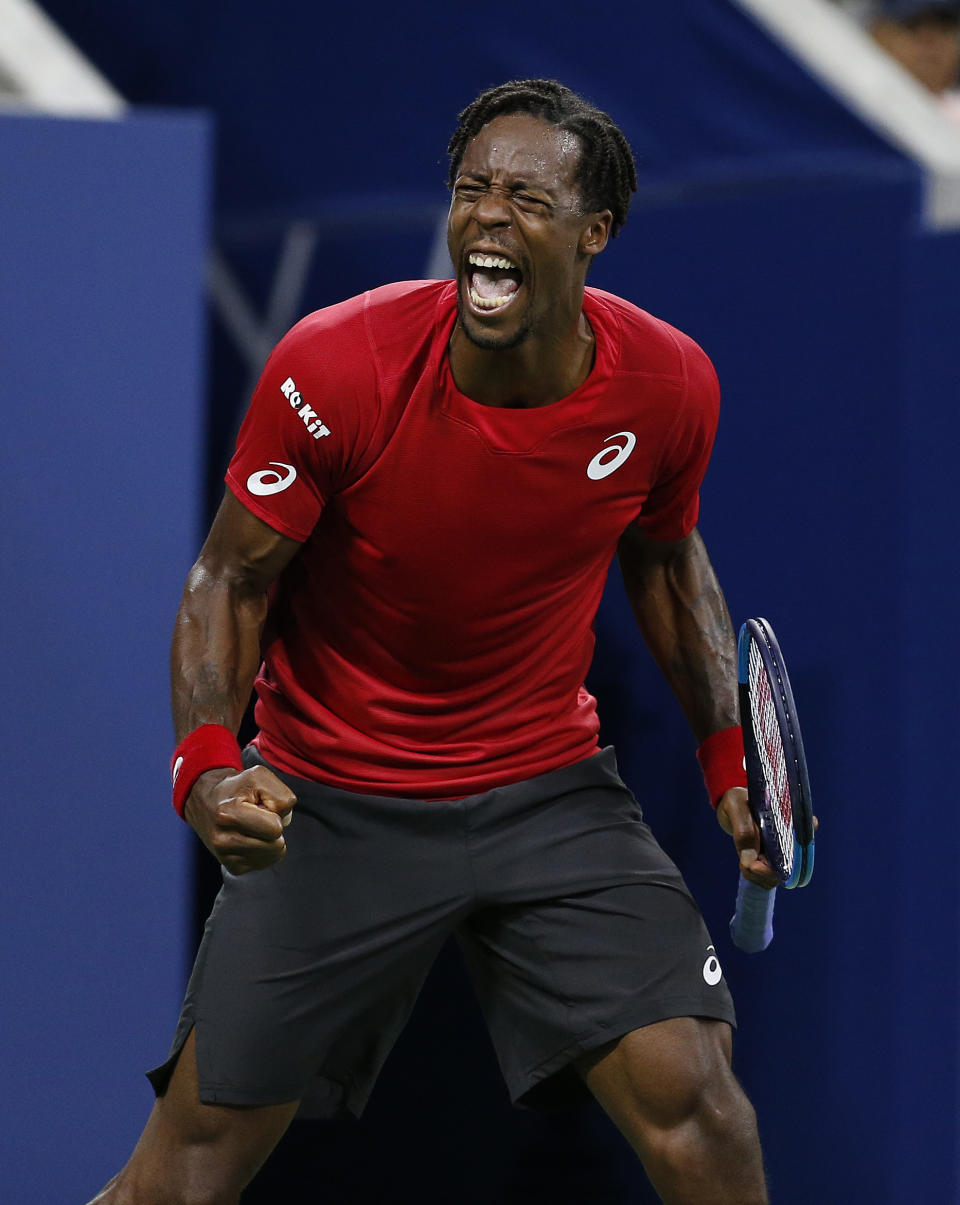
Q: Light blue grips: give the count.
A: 1